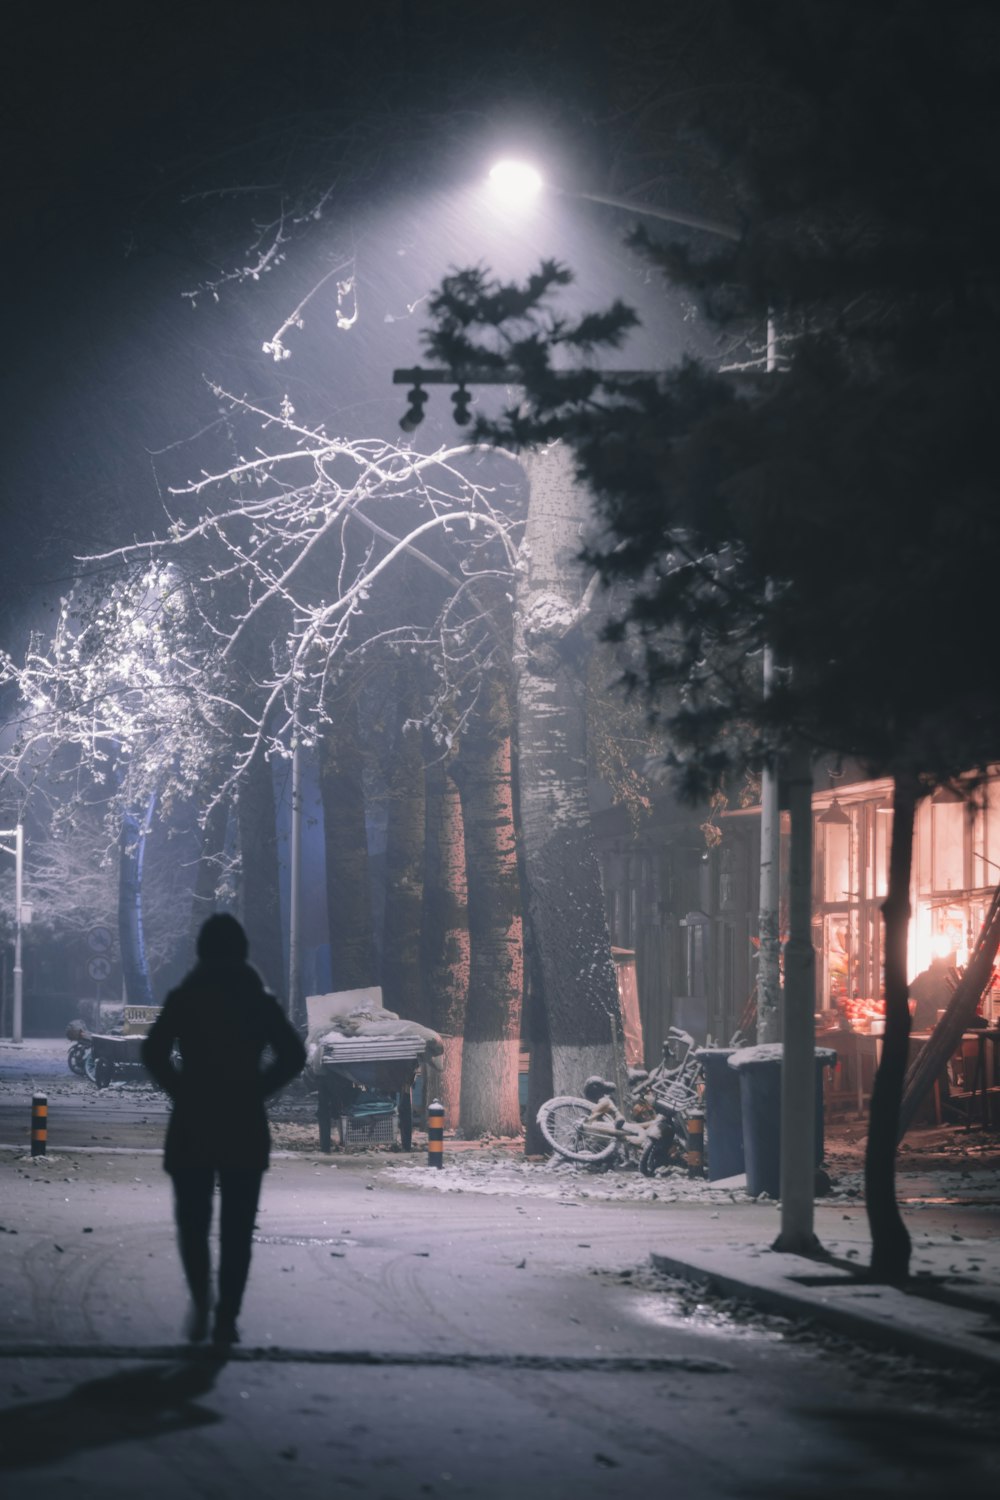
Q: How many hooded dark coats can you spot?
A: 1